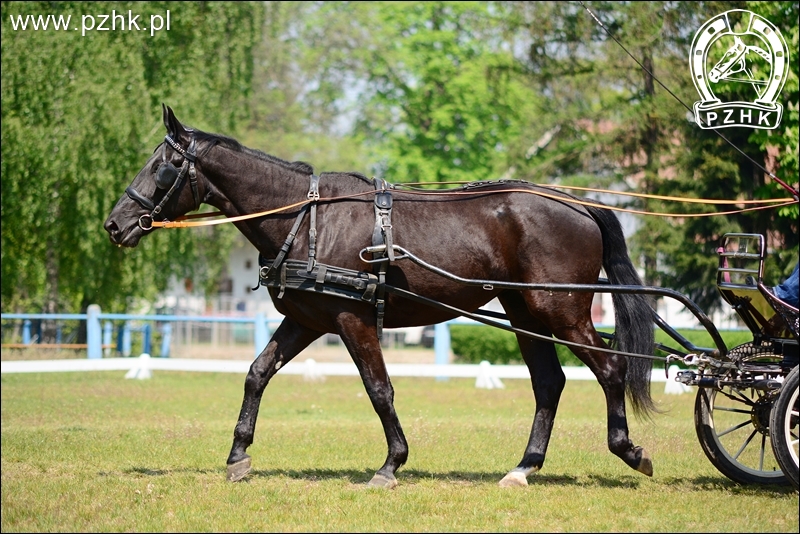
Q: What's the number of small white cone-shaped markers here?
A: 4